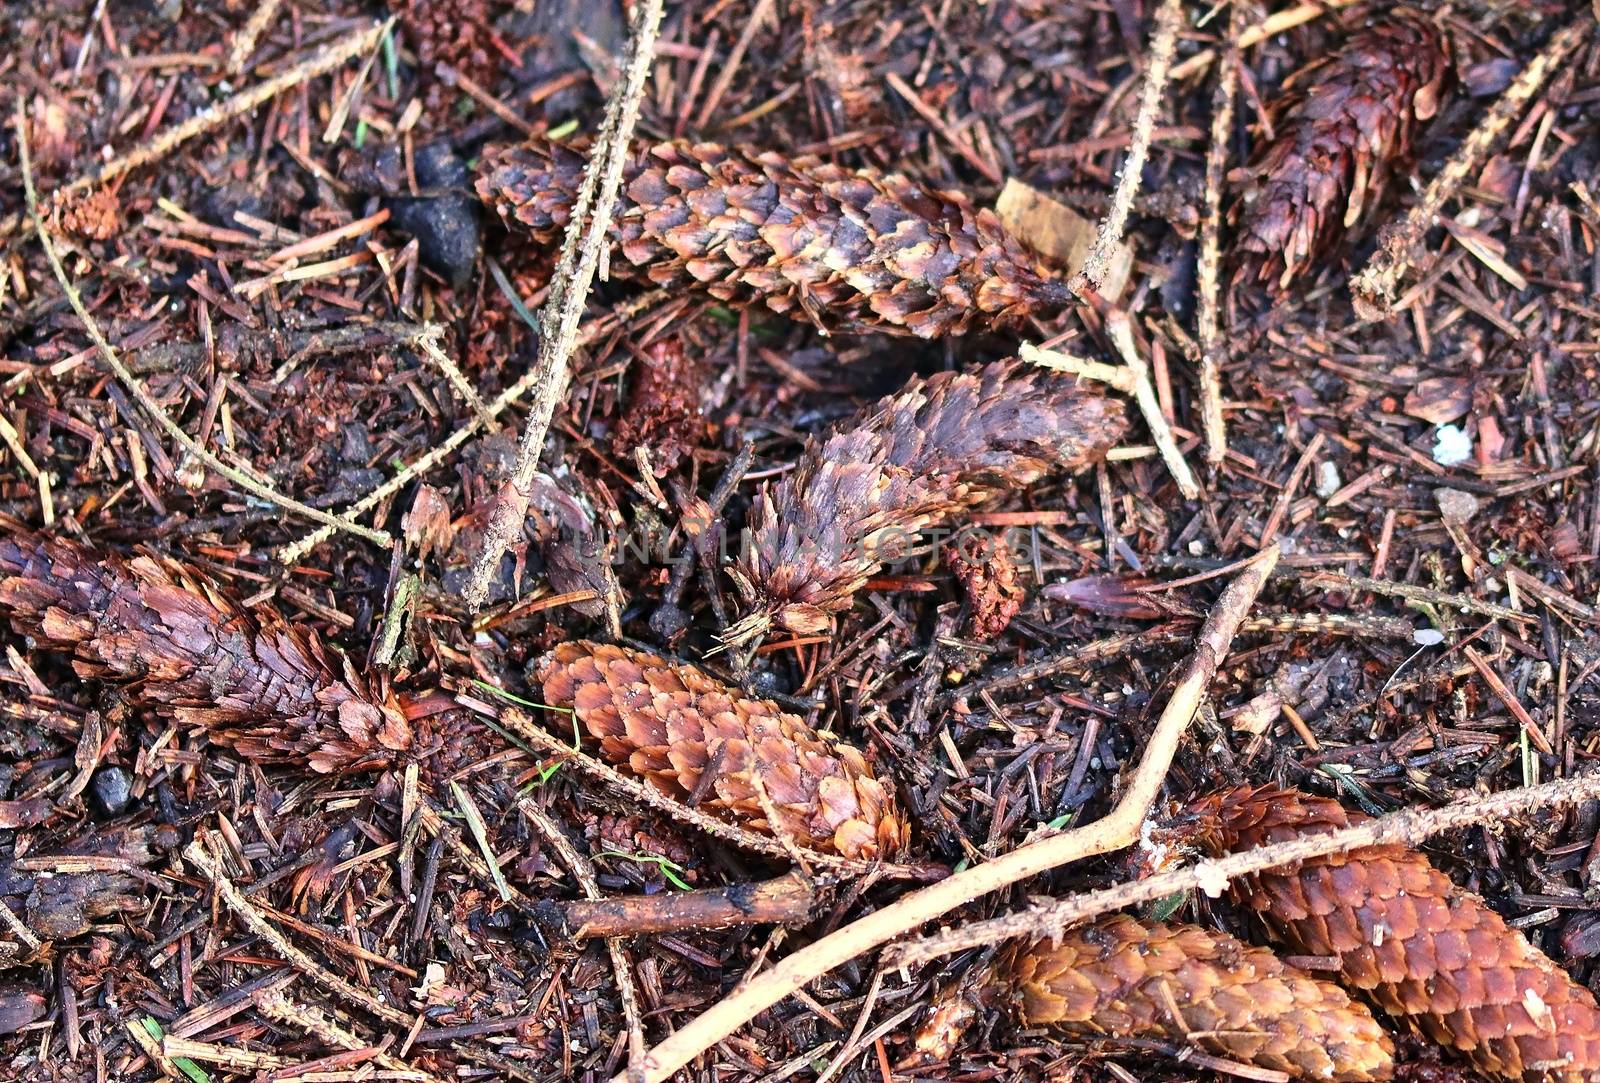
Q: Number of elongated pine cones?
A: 7